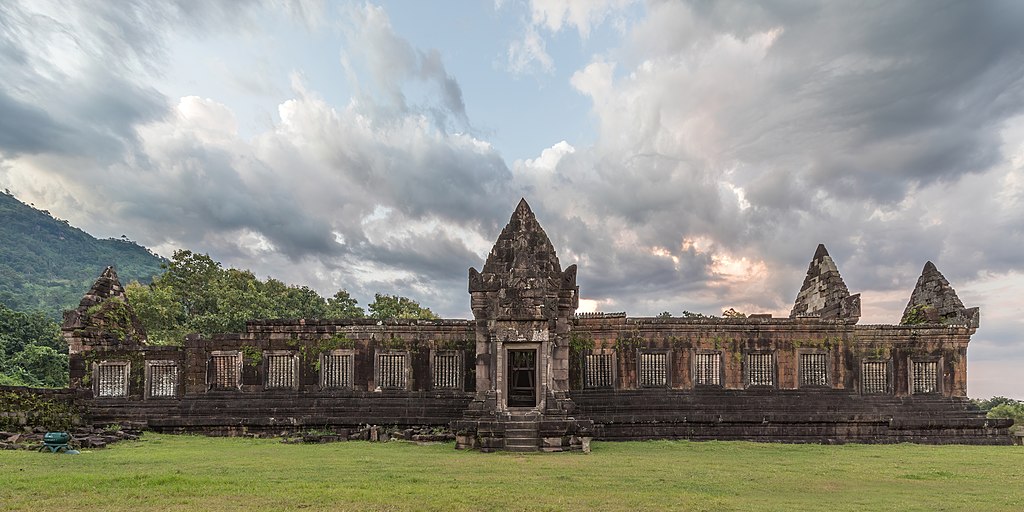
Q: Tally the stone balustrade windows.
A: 14